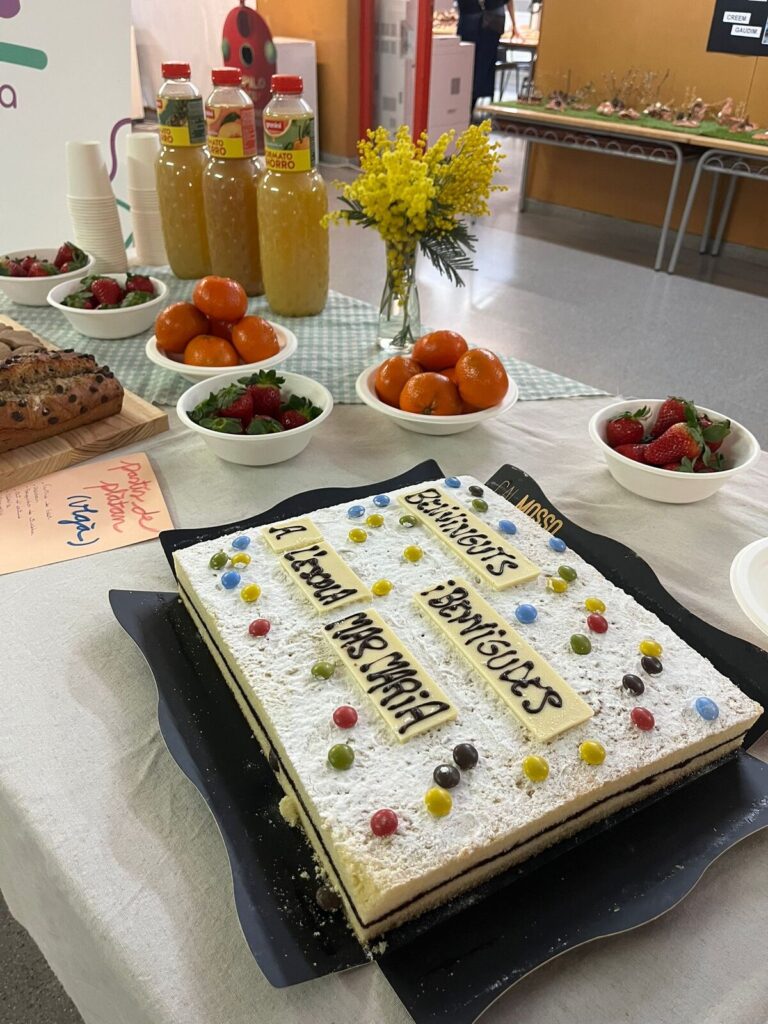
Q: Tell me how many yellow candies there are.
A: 12